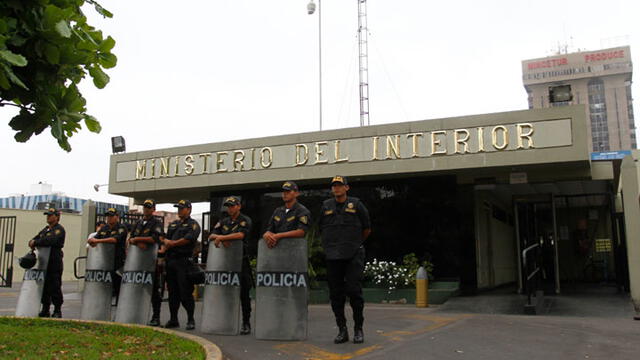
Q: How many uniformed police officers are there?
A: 7